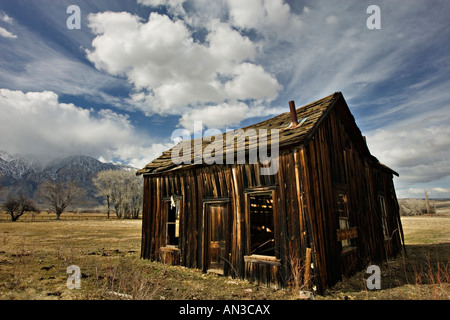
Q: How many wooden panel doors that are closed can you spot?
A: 1